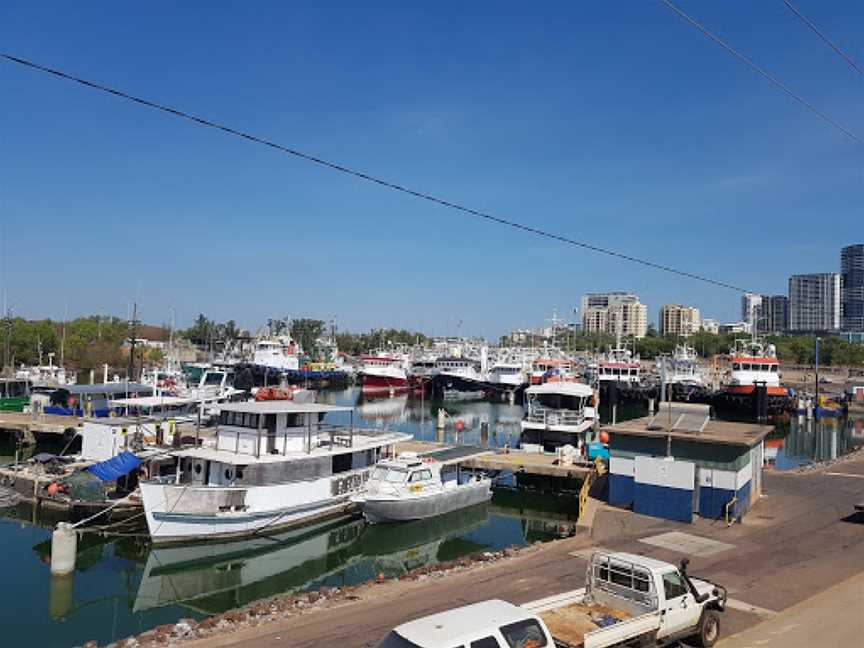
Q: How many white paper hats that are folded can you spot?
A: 0